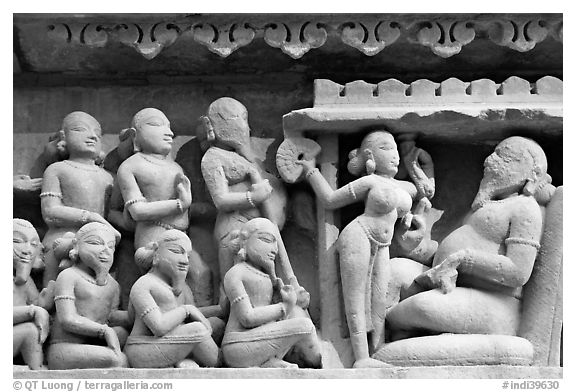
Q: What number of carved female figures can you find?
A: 1